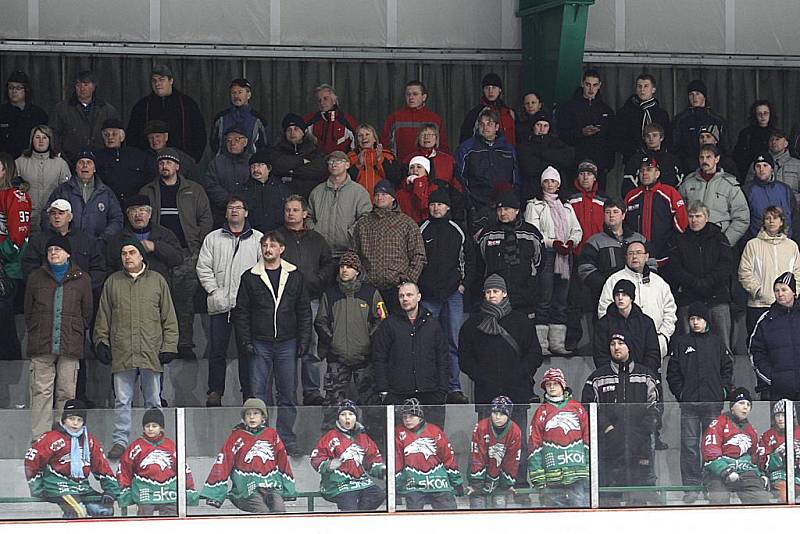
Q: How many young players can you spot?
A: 9